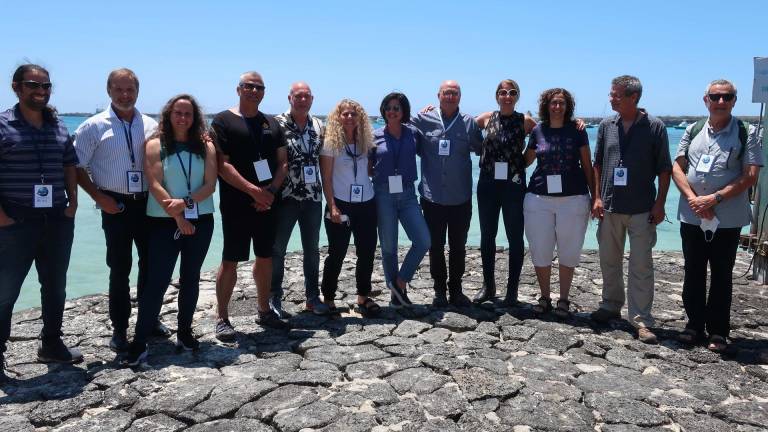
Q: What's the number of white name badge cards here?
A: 12